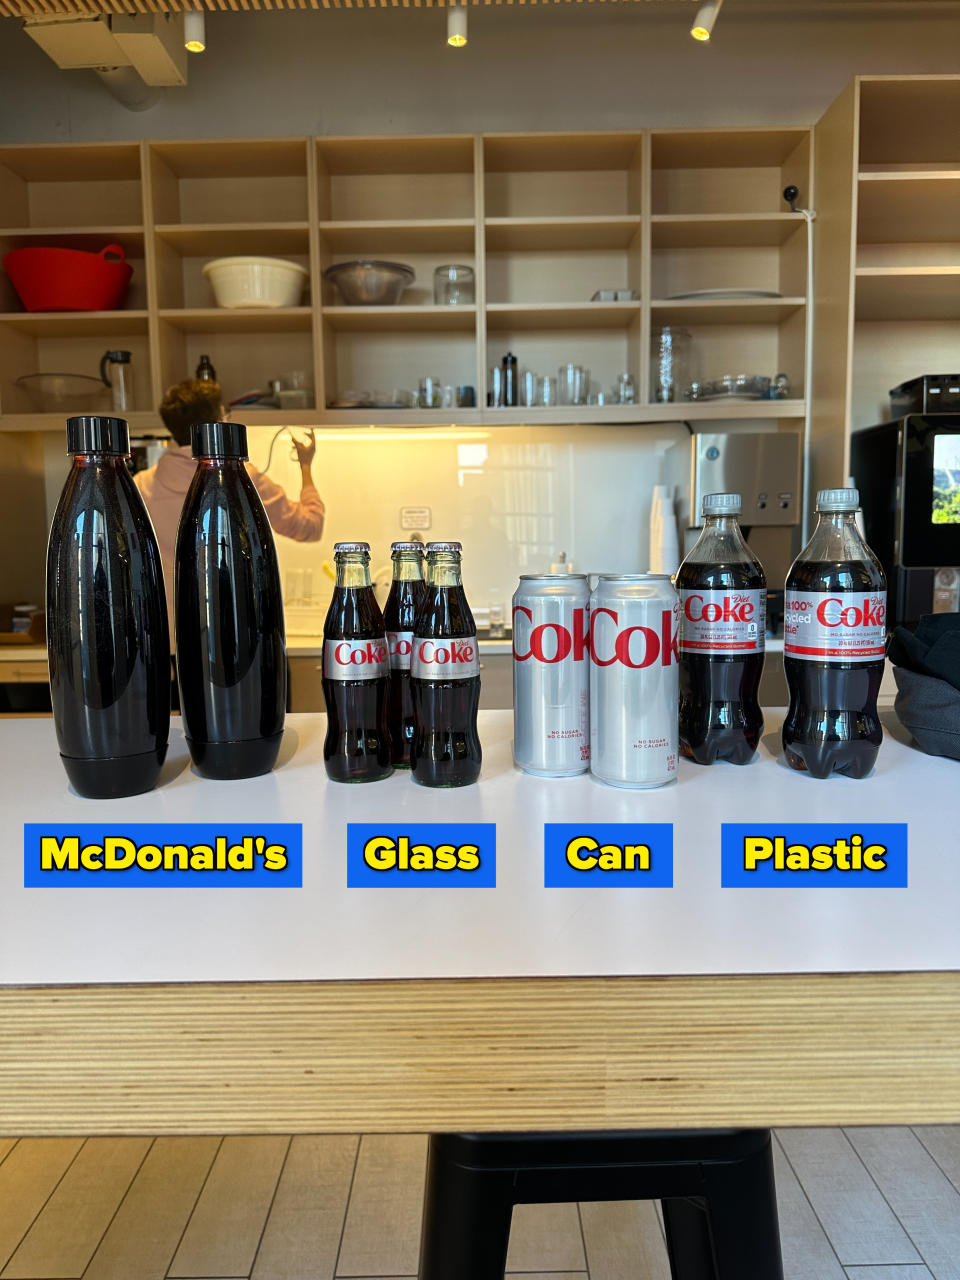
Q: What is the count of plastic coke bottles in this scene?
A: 2